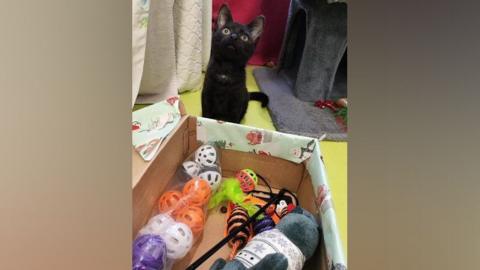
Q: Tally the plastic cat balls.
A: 10